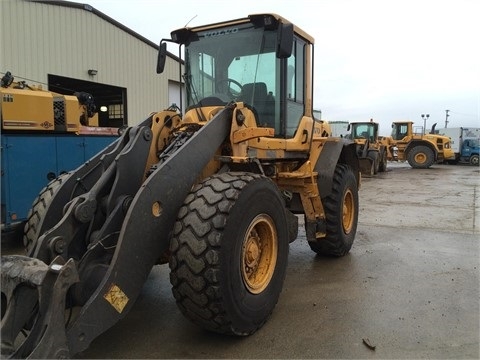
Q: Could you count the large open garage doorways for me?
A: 1